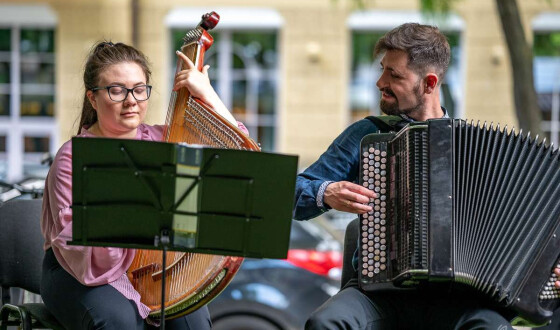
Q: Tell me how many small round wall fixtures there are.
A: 2